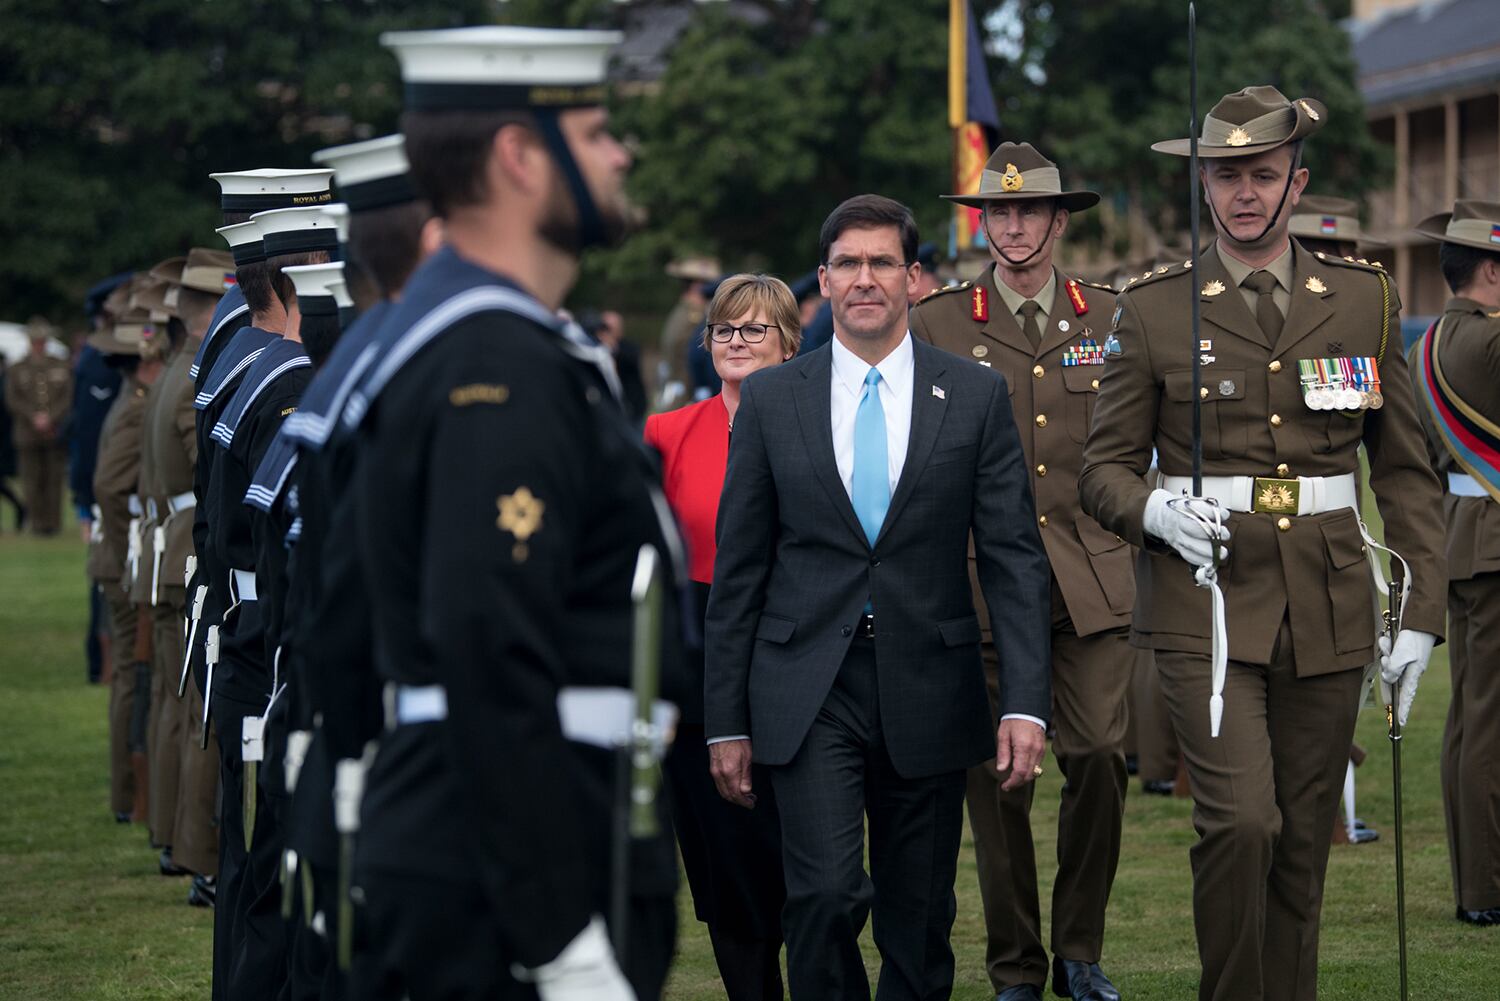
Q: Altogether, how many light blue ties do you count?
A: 1